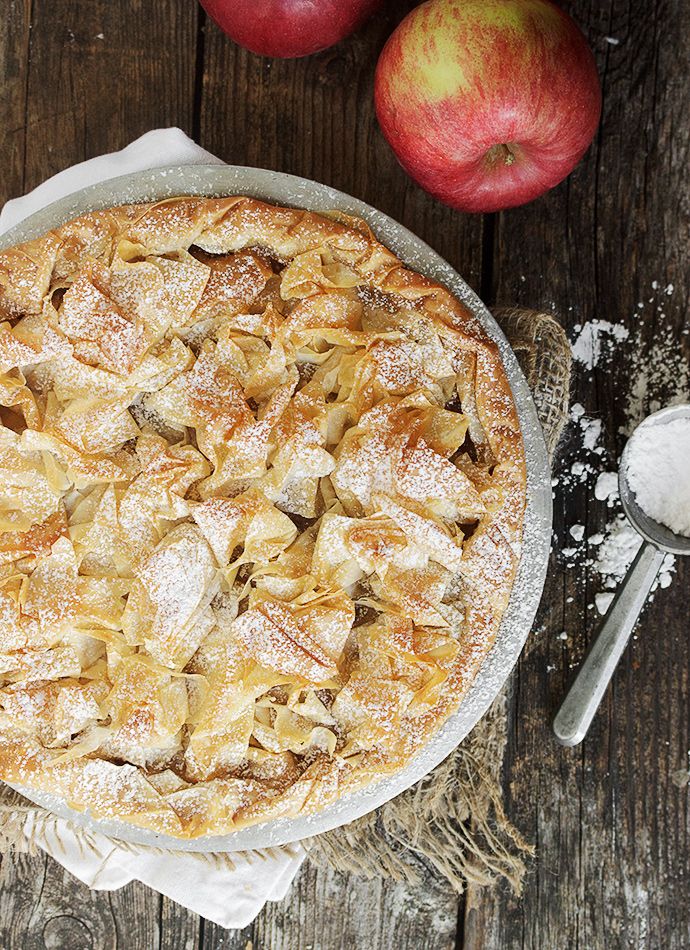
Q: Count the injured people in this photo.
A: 0